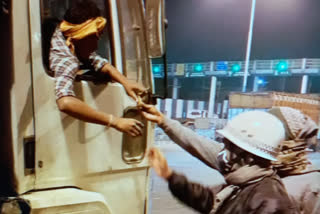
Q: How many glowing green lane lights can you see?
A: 4